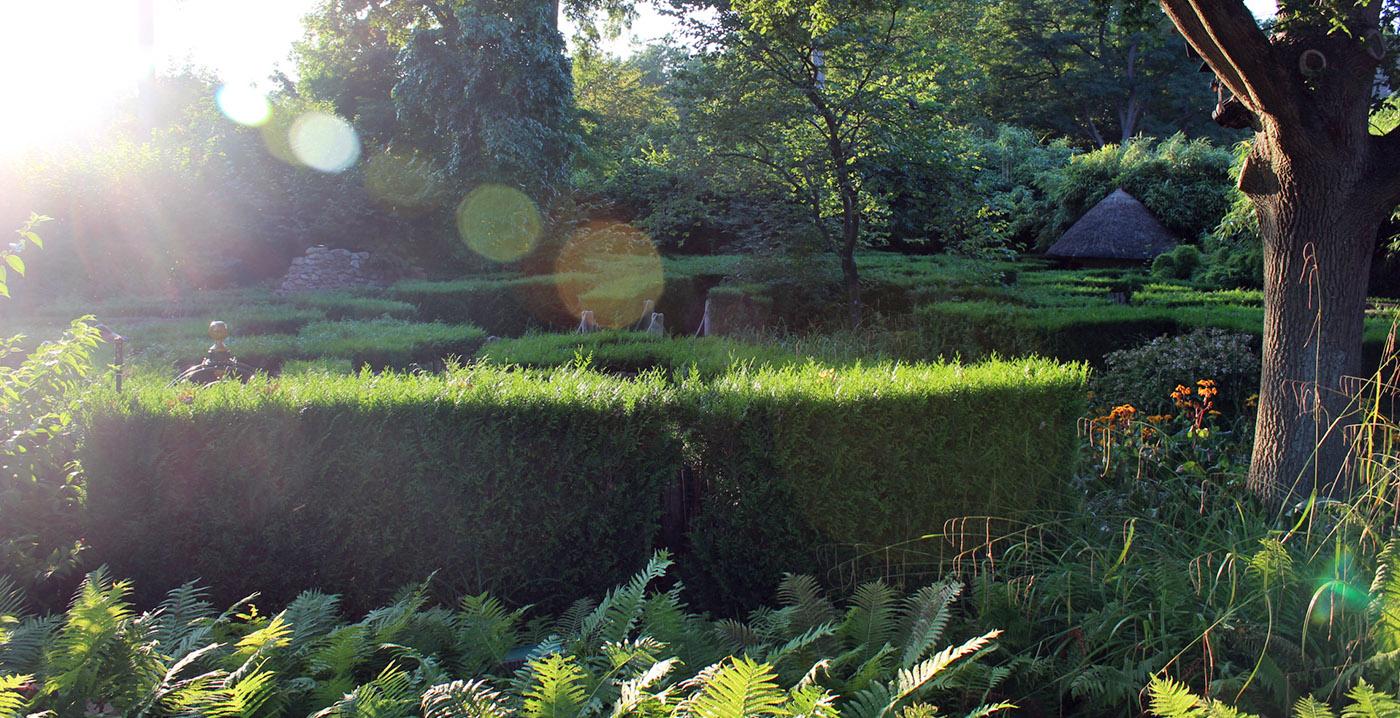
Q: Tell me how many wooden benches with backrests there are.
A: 0